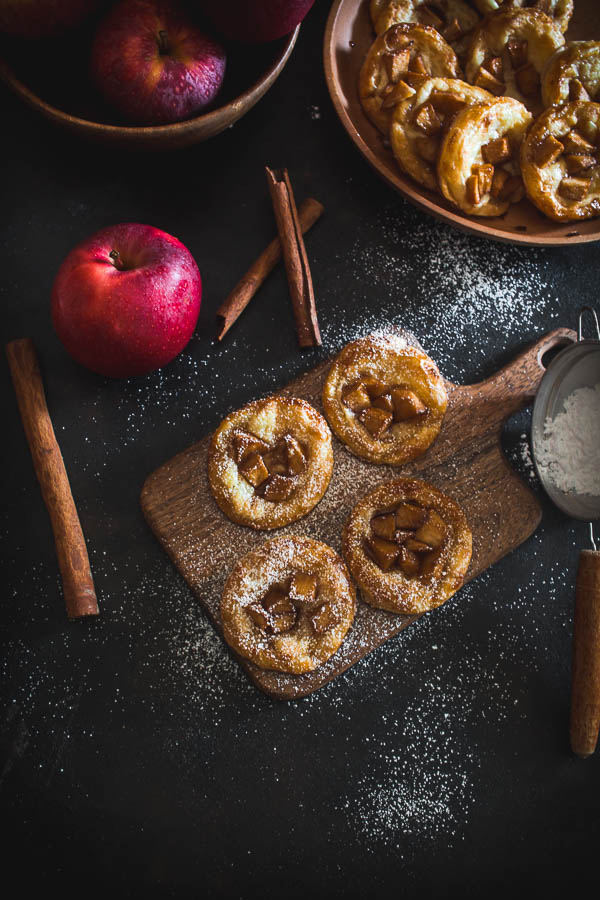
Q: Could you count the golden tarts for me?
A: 12